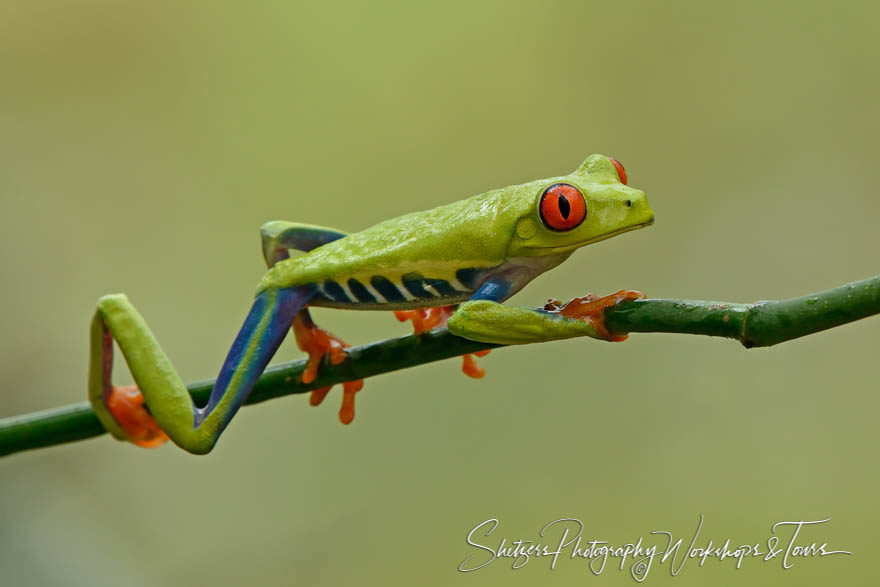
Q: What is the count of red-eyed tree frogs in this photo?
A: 1